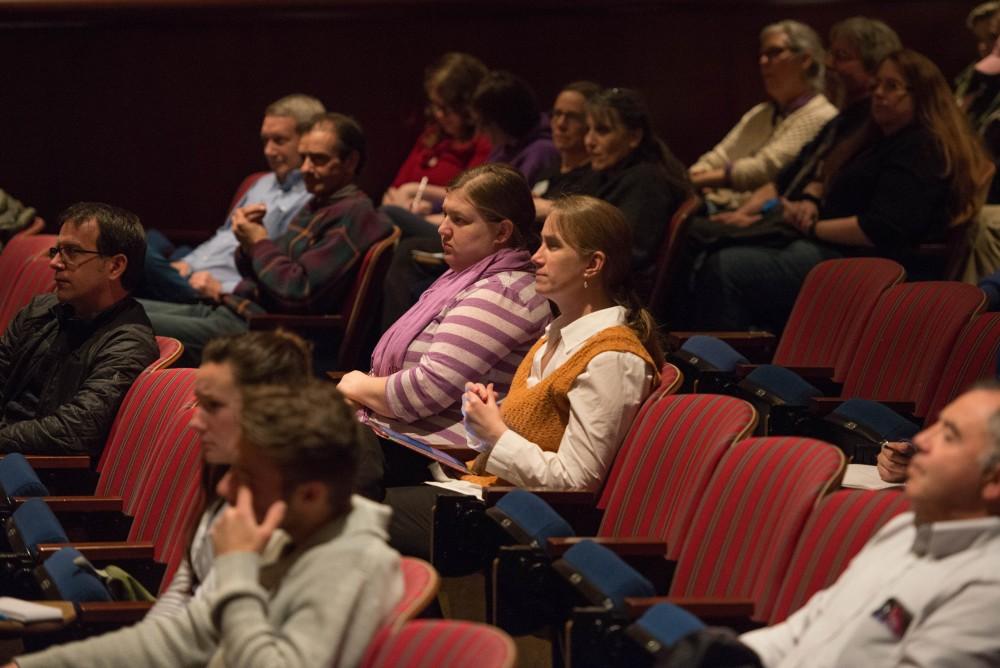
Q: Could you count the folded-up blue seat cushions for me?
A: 9